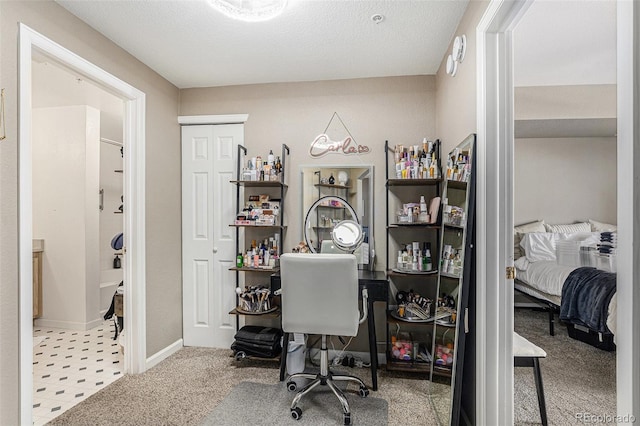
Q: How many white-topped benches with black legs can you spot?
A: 1